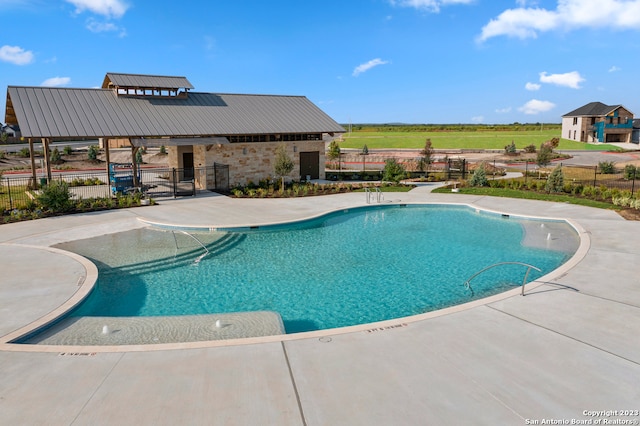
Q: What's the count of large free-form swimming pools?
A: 1